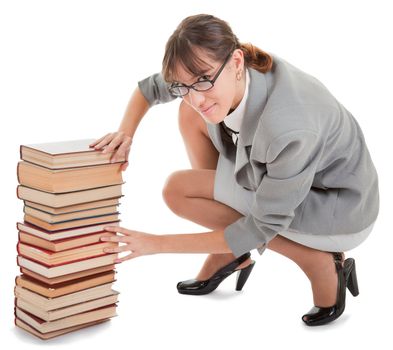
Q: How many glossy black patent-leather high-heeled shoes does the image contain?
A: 2